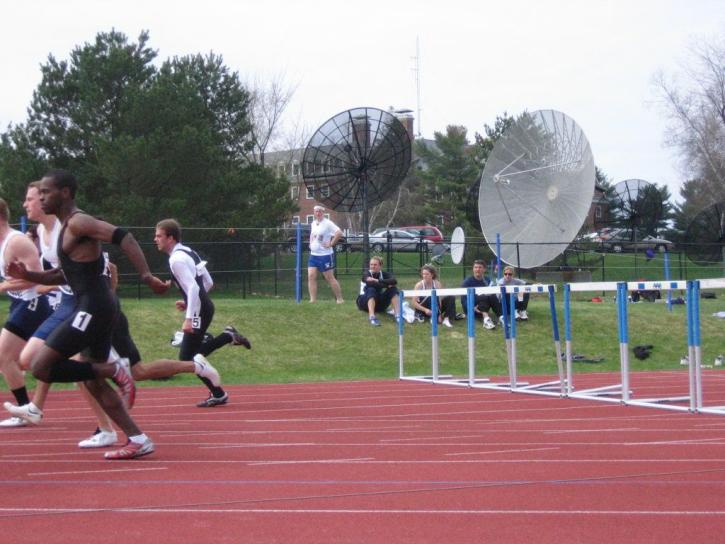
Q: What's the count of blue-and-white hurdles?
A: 7